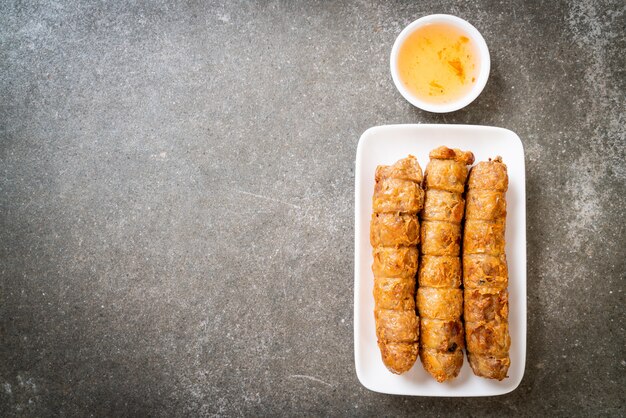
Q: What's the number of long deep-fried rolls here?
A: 3